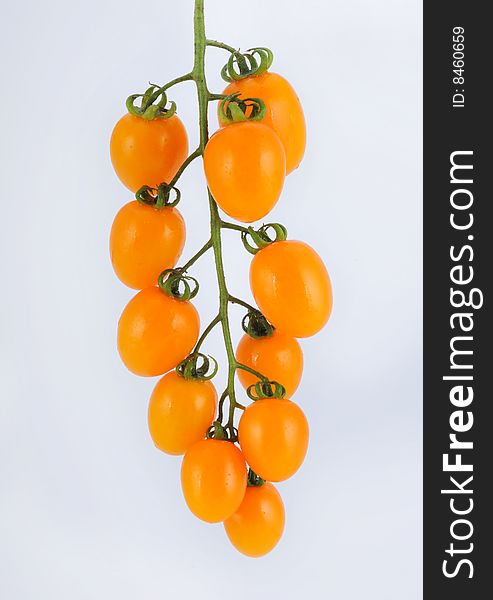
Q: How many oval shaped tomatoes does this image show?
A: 11